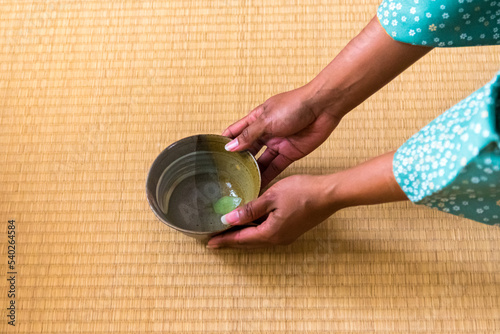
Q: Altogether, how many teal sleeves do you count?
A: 2